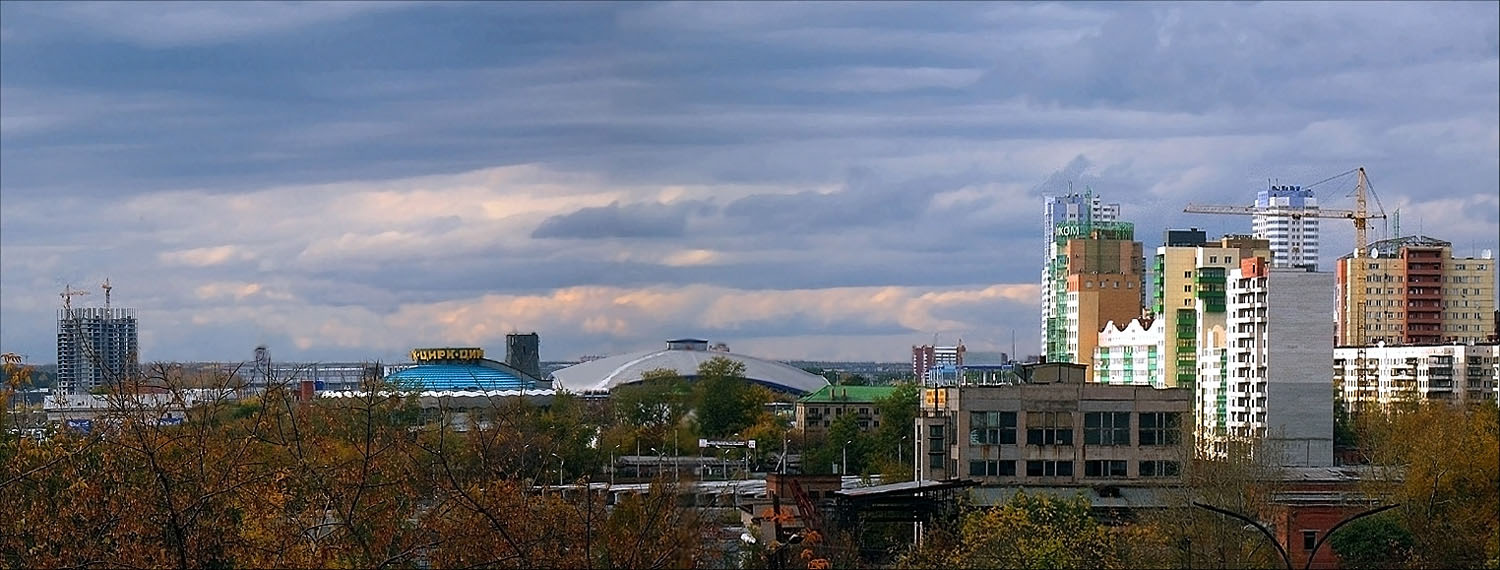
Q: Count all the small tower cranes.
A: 2